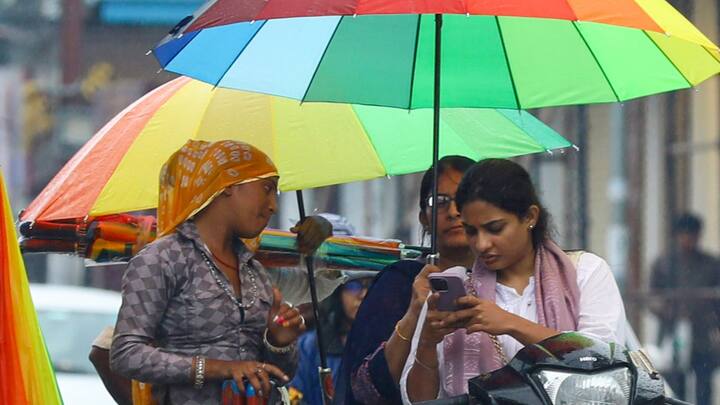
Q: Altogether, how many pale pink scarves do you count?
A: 1